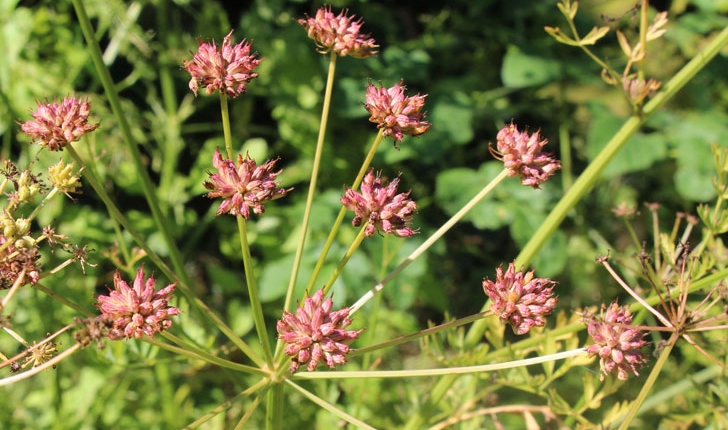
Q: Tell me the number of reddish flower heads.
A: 11